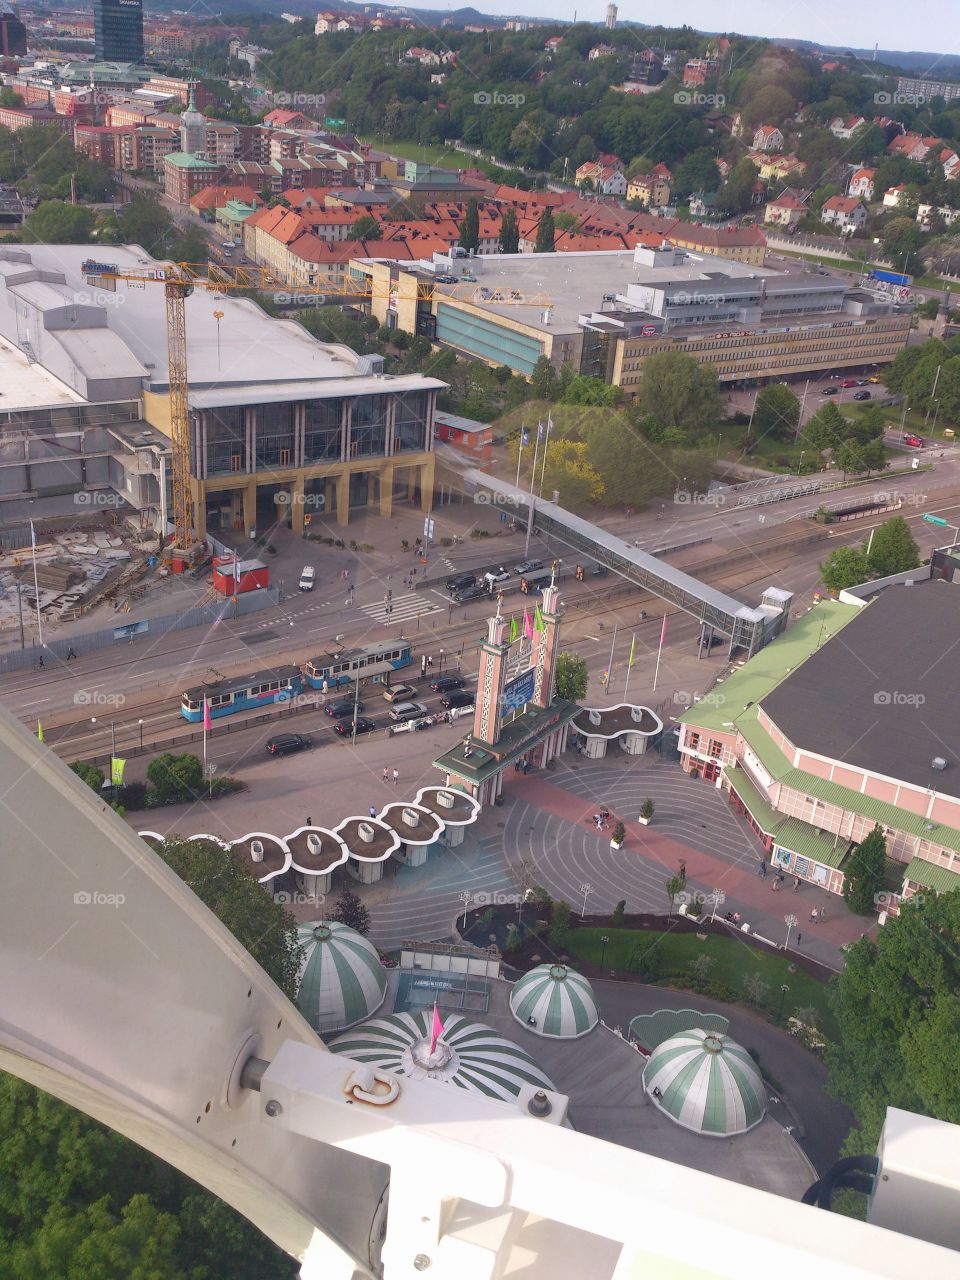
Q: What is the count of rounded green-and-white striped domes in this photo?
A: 4